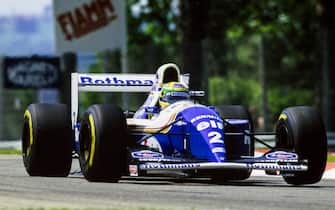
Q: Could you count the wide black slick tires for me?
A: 4